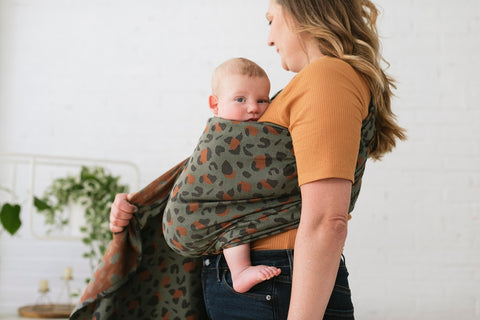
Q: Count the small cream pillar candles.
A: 2